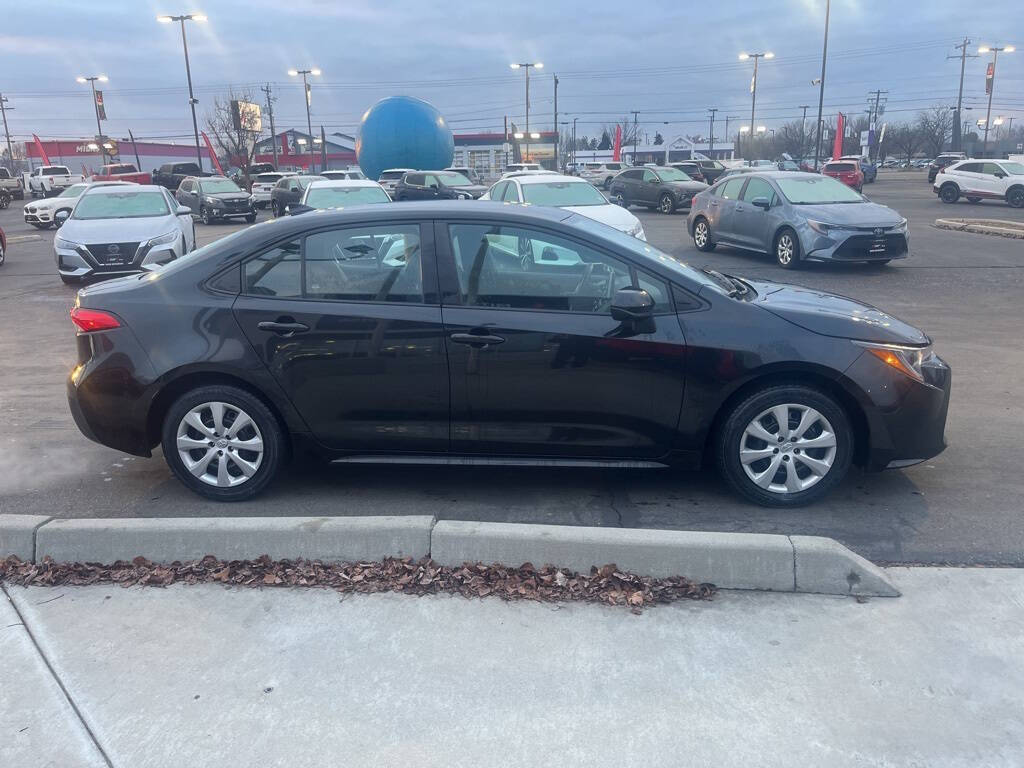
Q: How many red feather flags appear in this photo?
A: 4